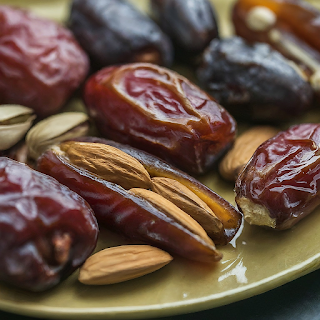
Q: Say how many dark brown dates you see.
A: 3